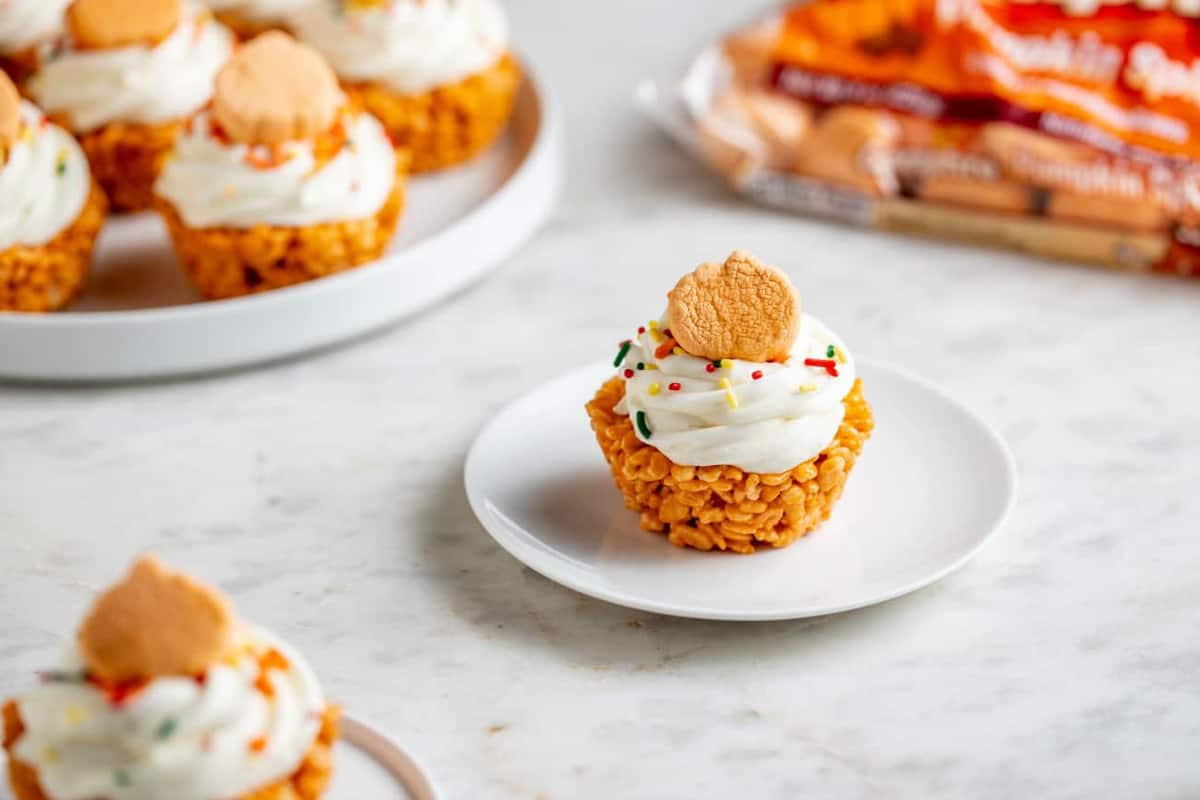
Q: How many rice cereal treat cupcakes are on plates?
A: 8